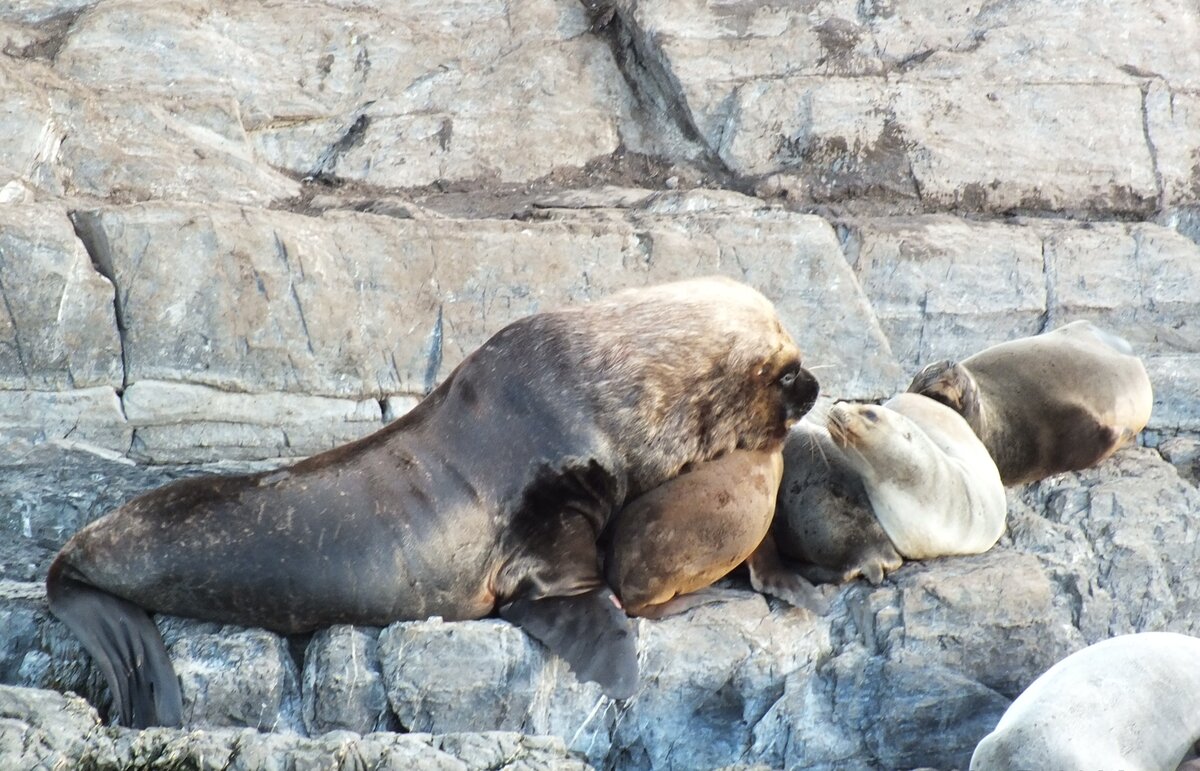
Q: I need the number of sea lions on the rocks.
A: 6